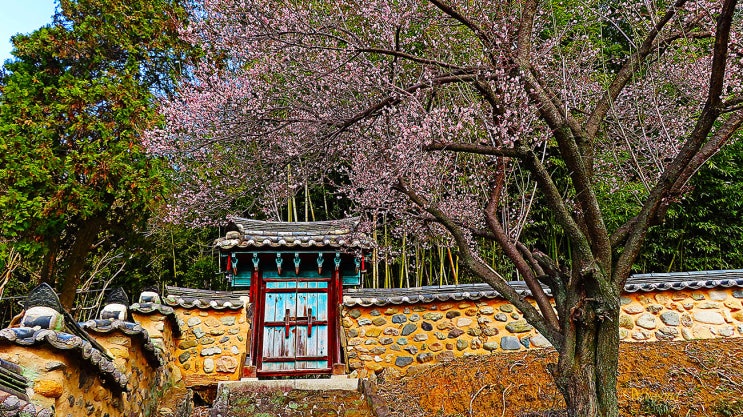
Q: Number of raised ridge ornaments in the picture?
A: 3